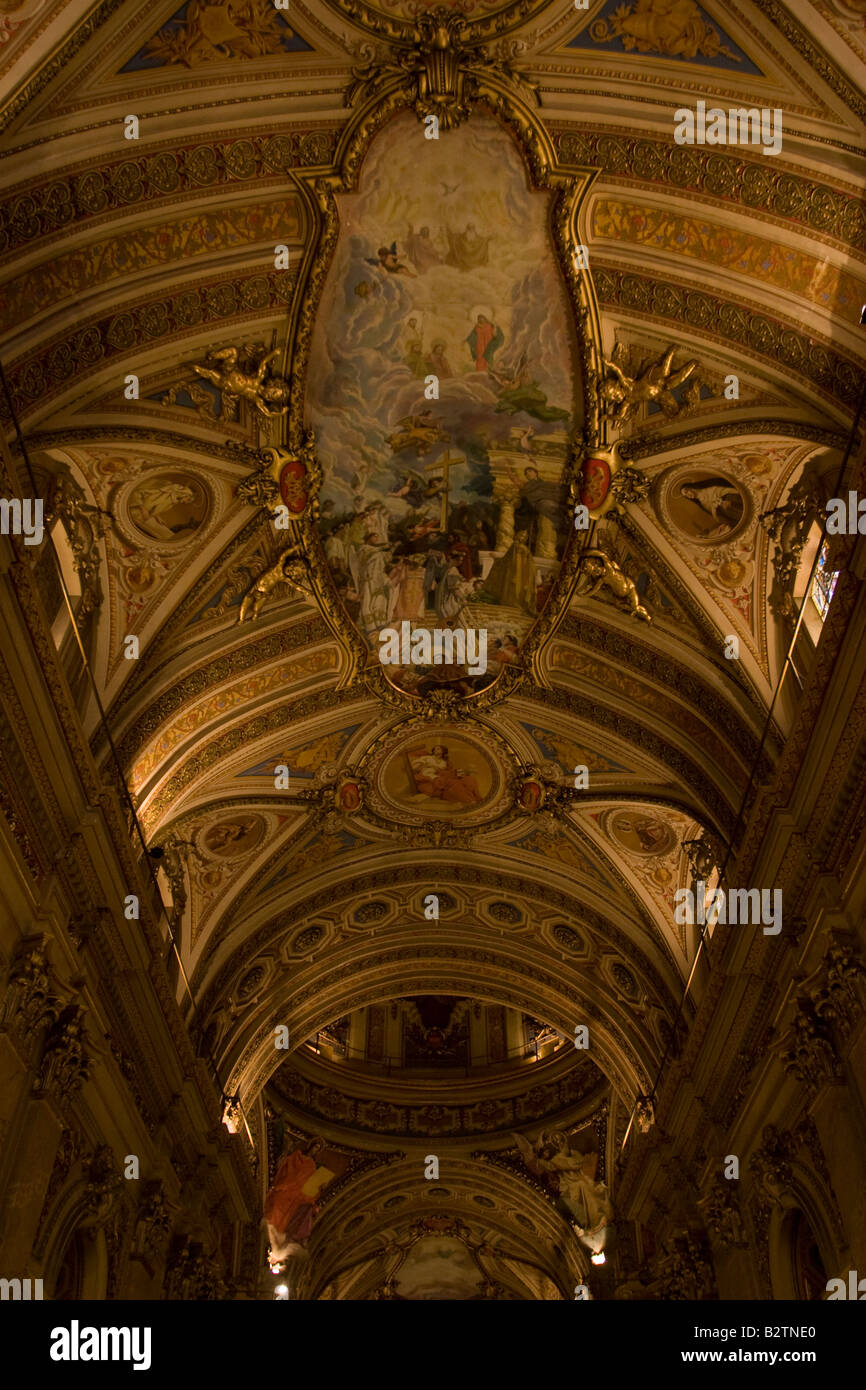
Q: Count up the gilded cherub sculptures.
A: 4